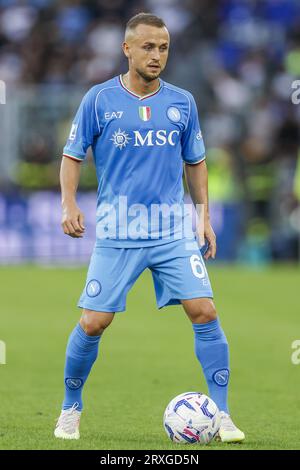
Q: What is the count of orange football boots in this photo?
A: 0